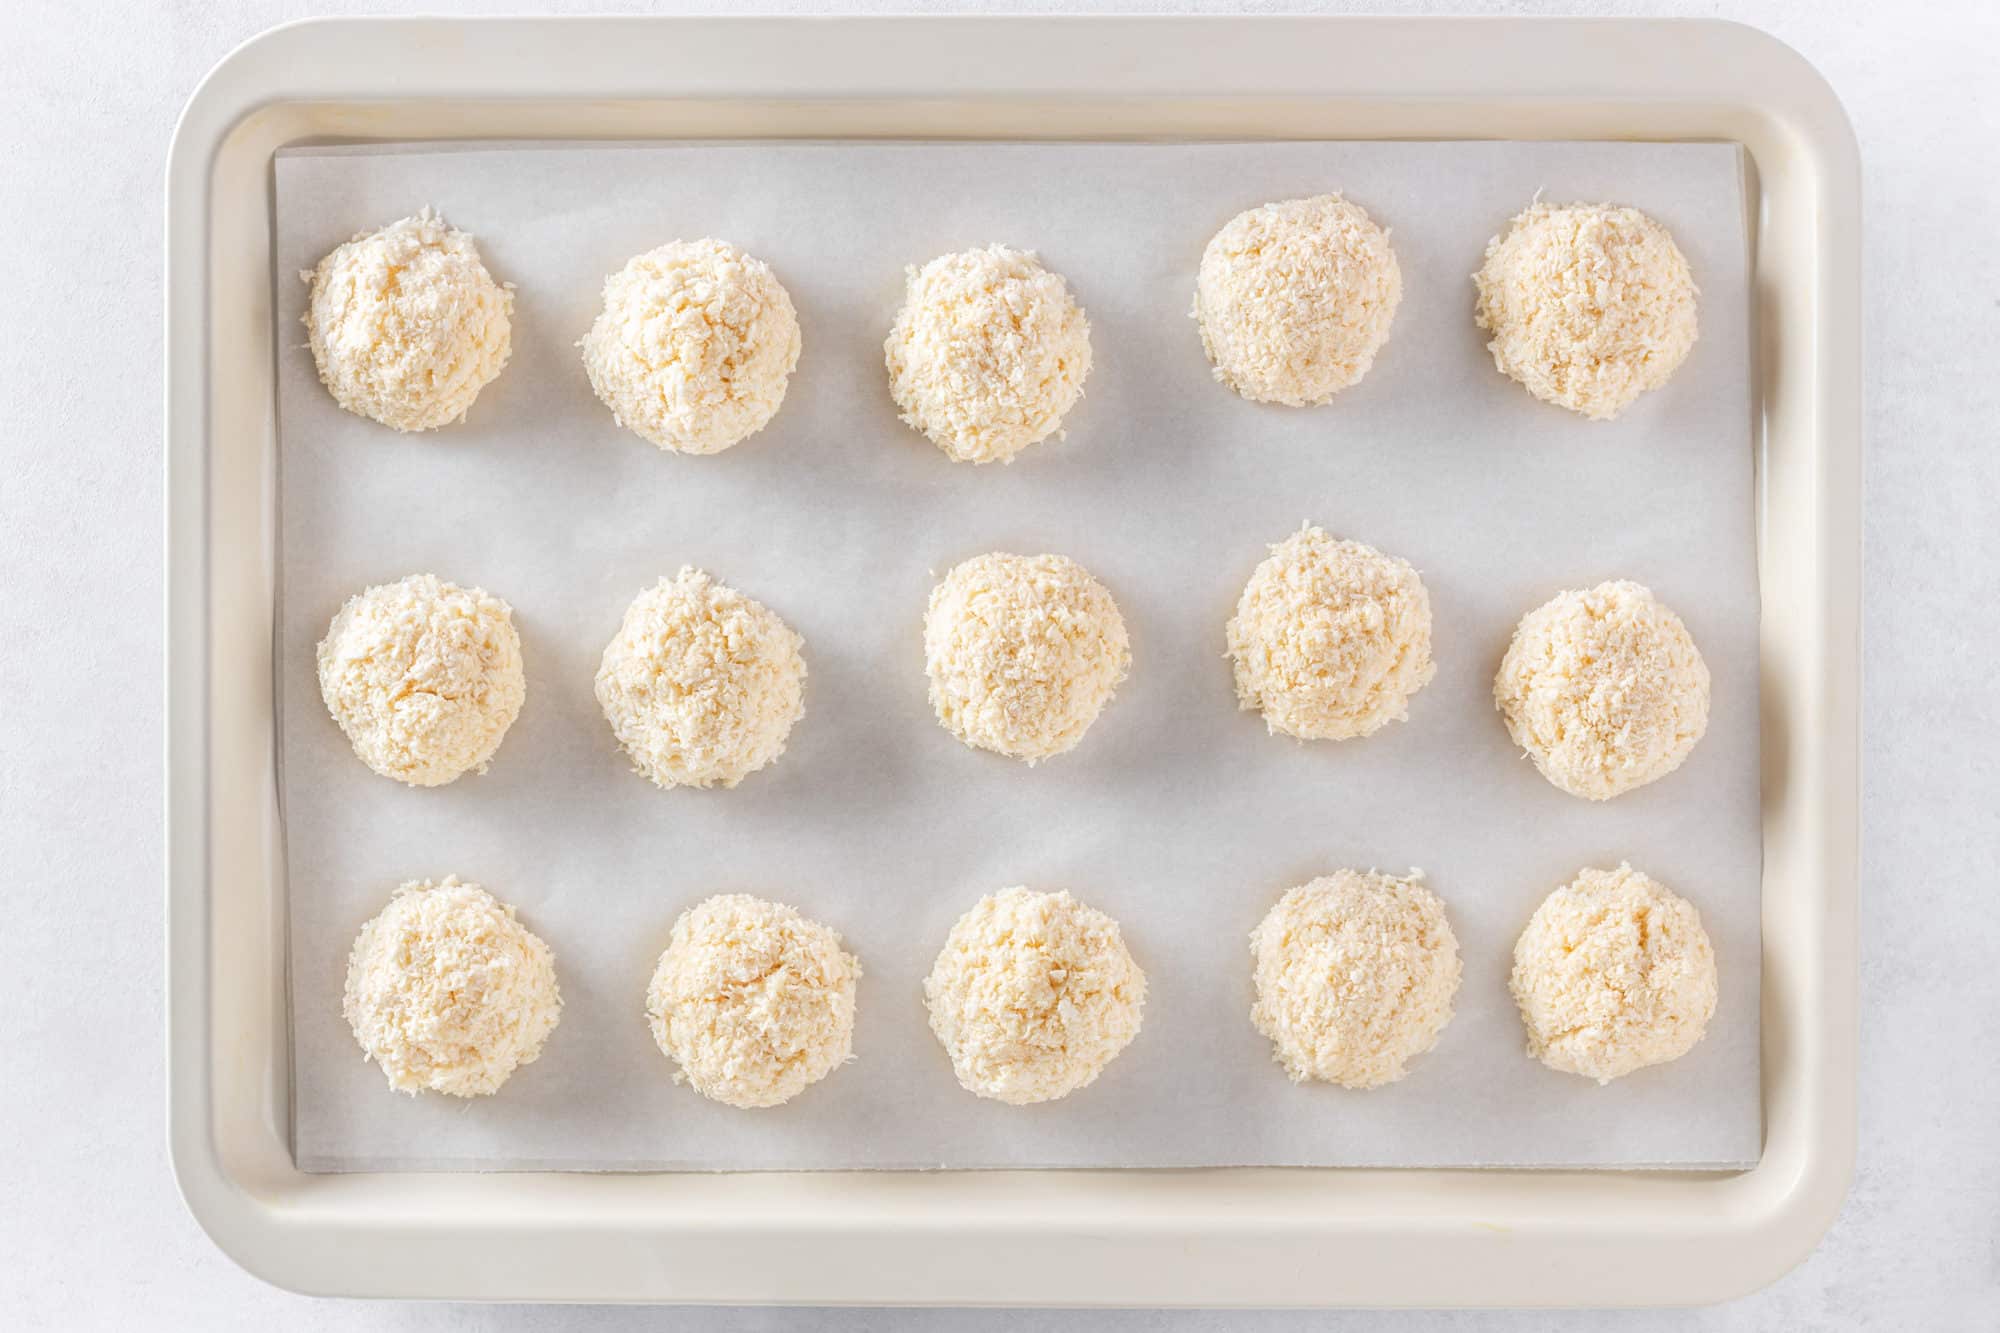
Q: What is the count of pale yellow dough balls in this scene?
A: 15